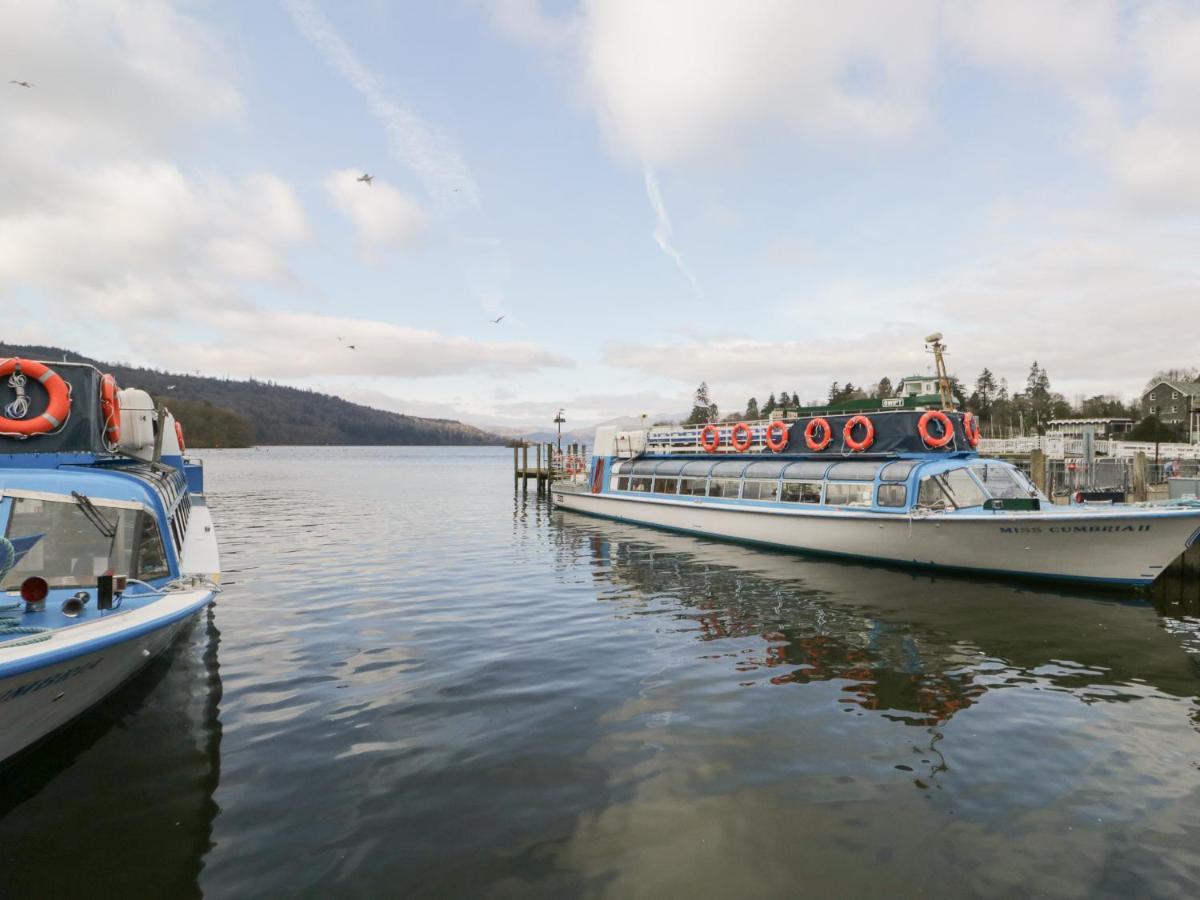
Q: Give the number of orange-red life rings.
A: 10